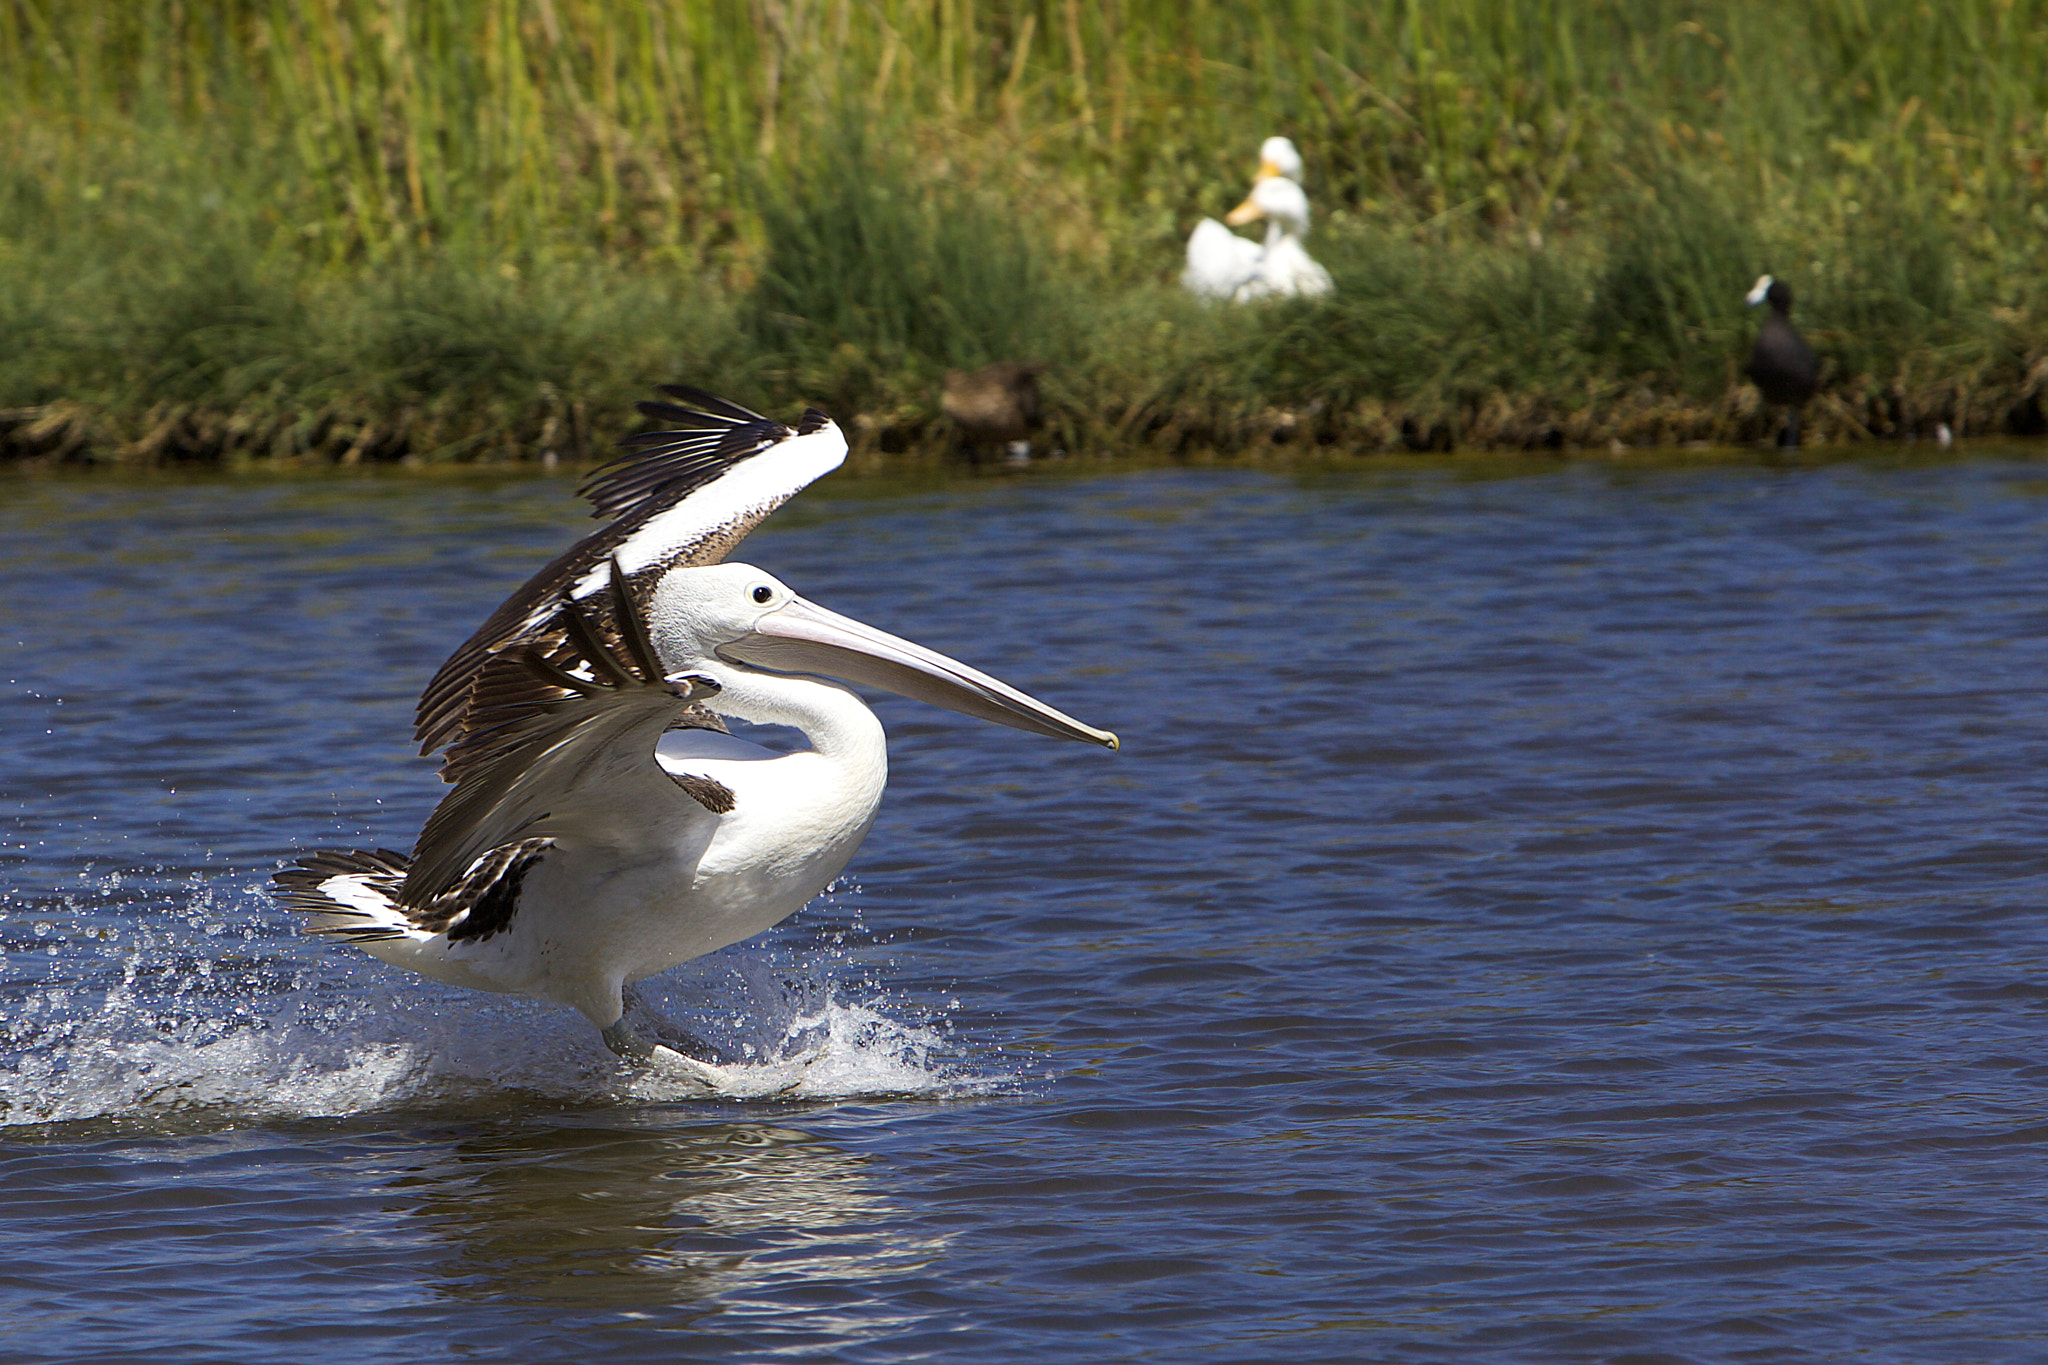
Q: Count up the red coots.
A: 0